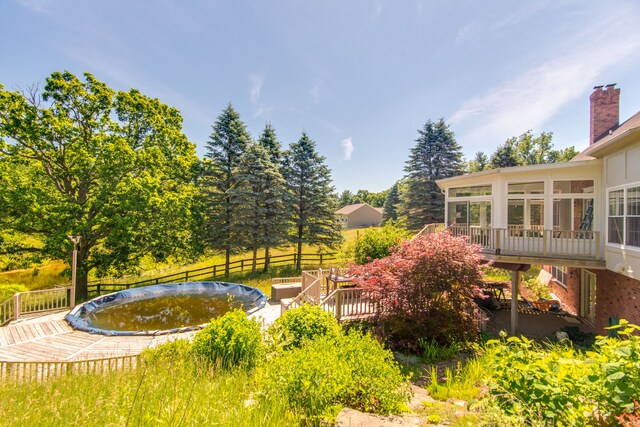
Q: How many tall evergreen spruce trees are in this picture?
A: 5